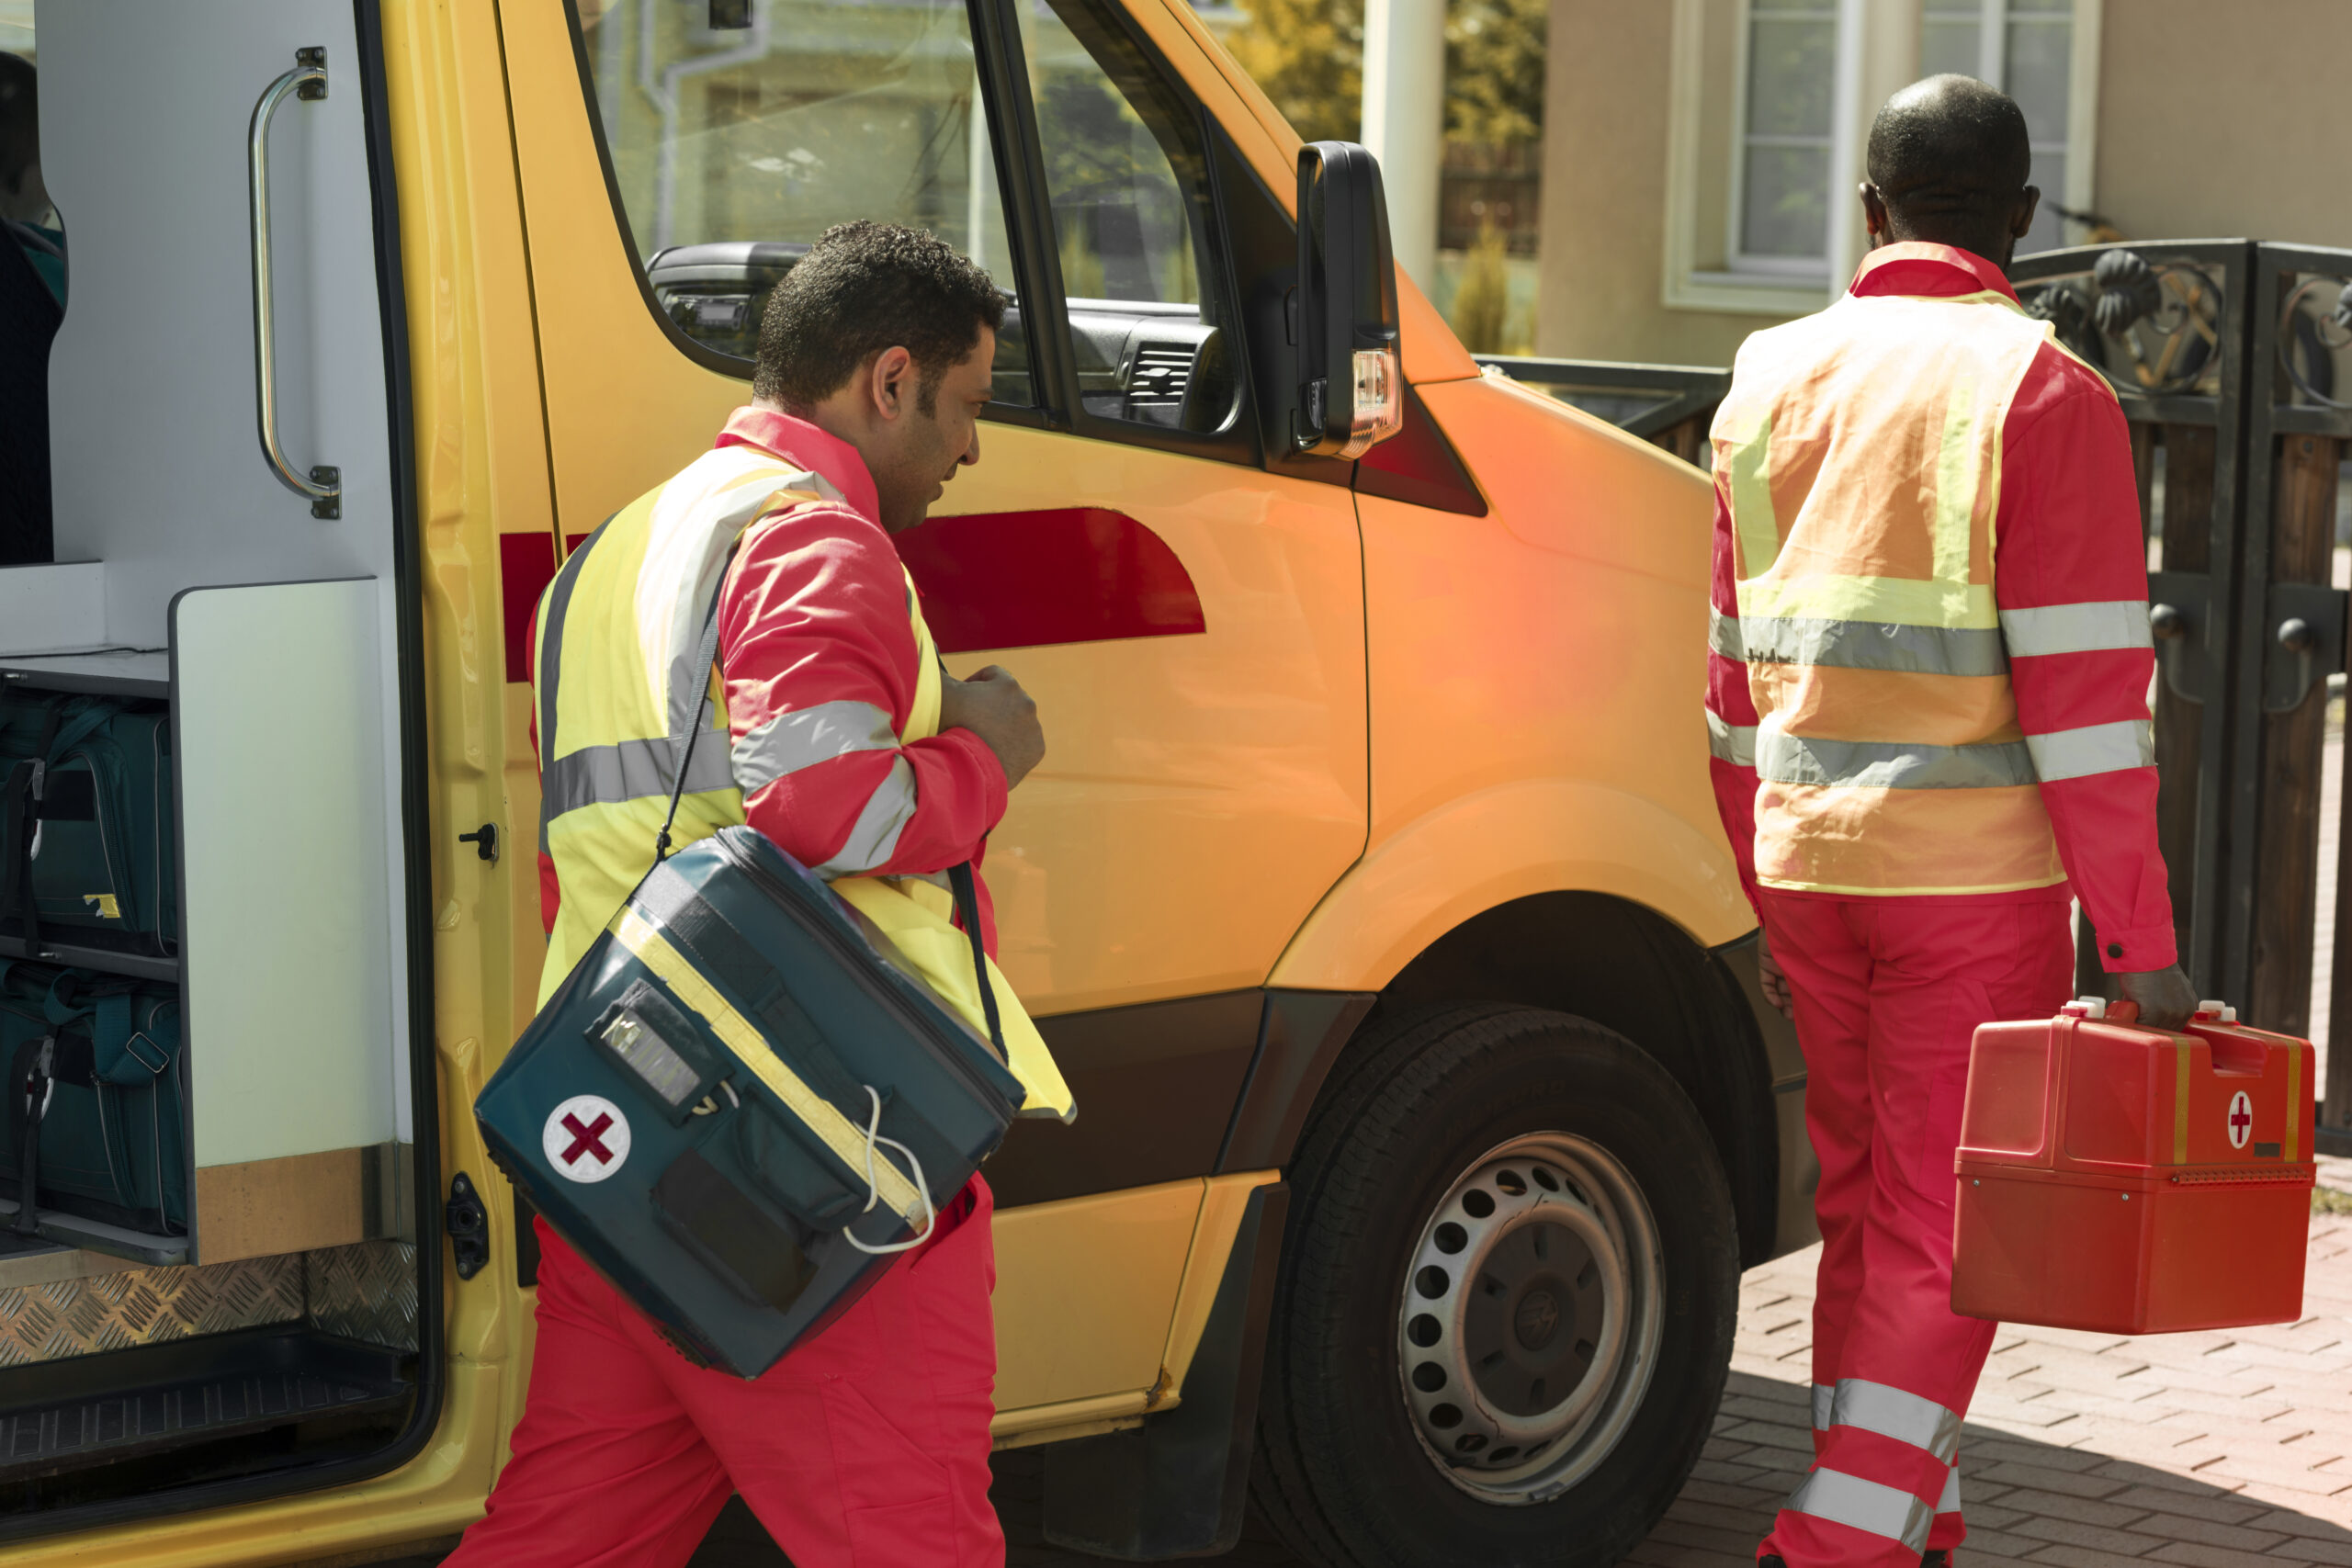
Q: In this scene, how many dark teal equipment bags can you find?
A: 3